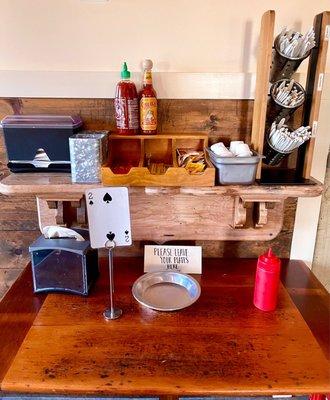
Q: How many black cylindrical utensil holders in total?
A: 3